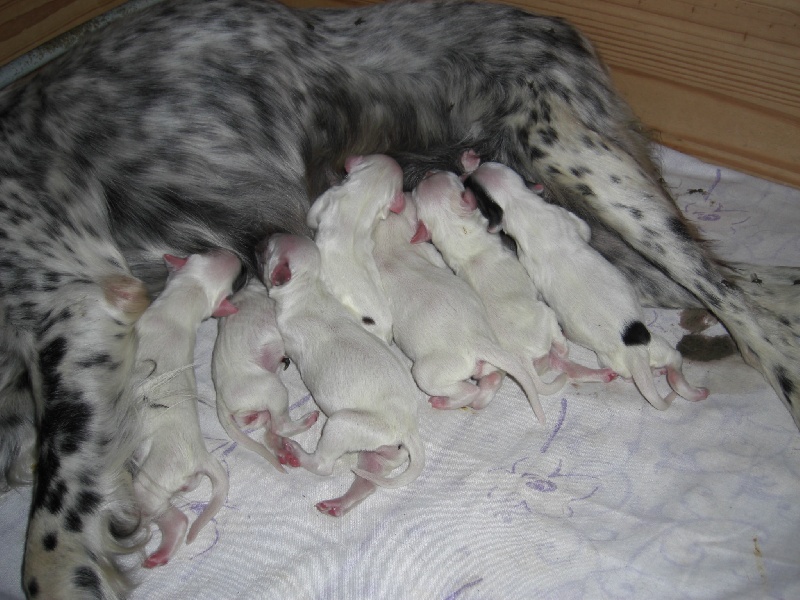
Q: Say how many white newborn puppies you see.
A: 7